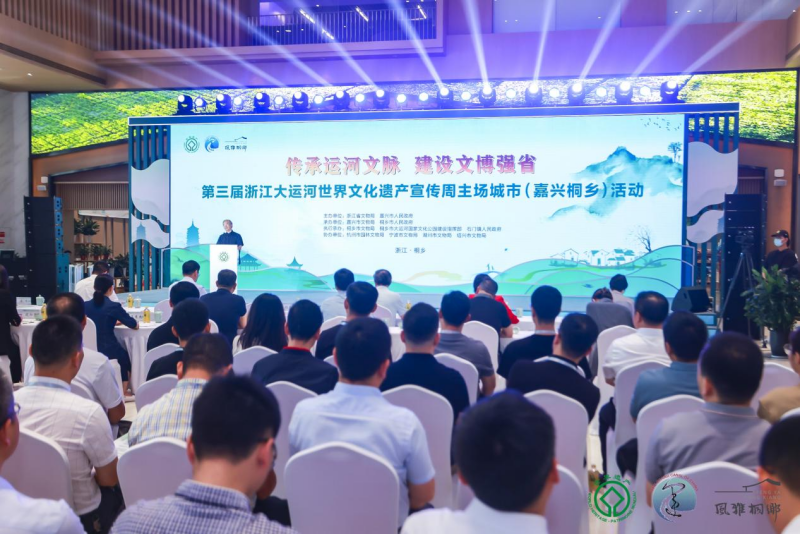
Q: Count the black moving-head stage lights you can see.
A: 12